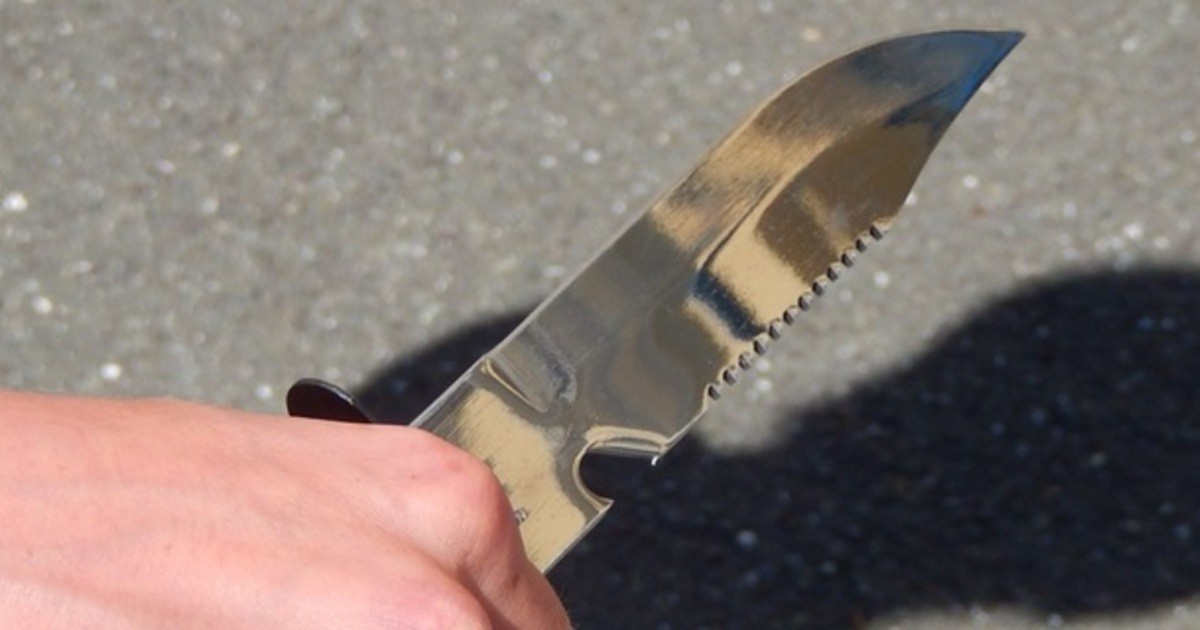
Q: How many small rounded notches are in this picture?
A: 12